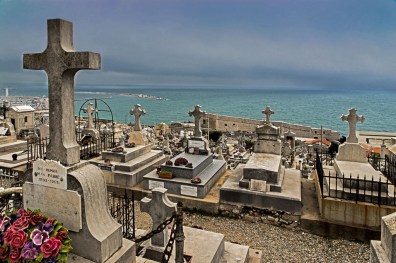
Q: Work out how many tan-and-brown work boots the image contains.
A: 0